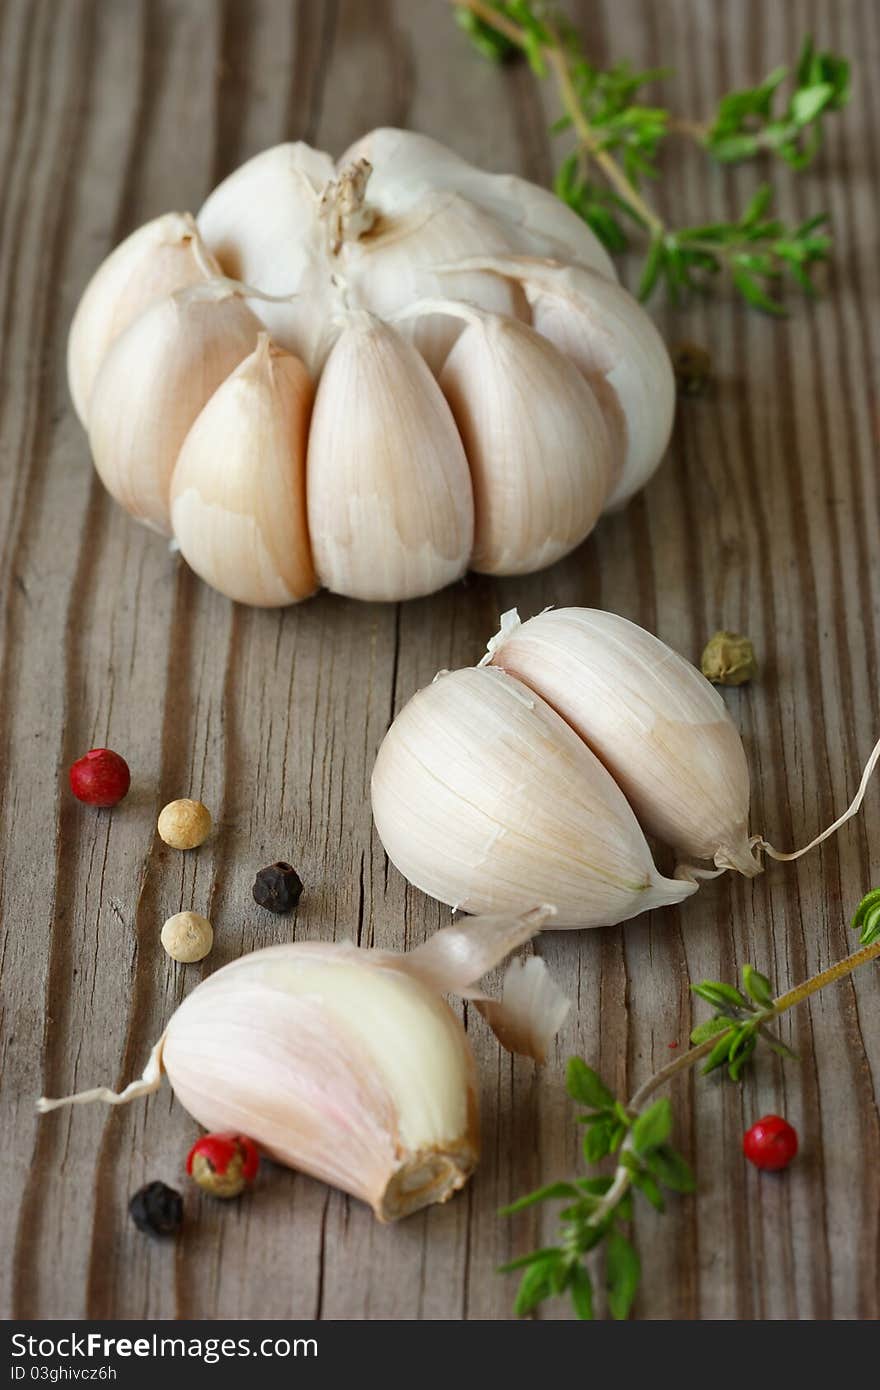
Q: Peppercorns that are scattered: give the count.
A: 9